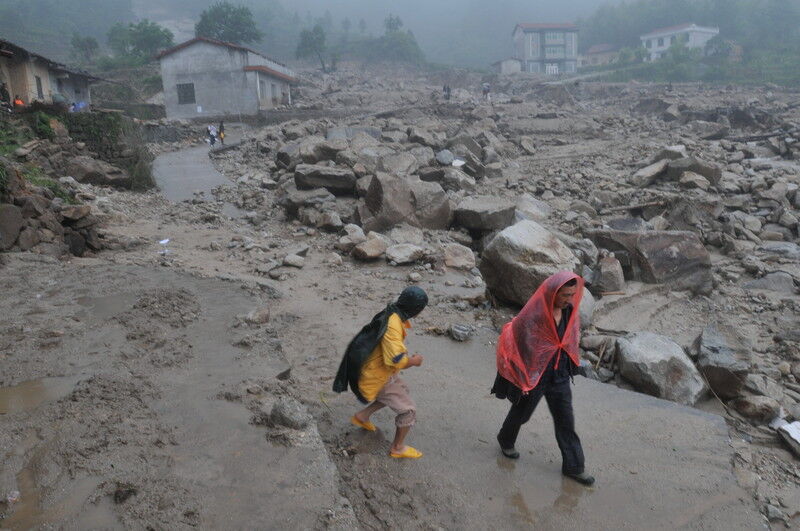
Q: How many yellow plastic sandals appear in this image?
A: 2